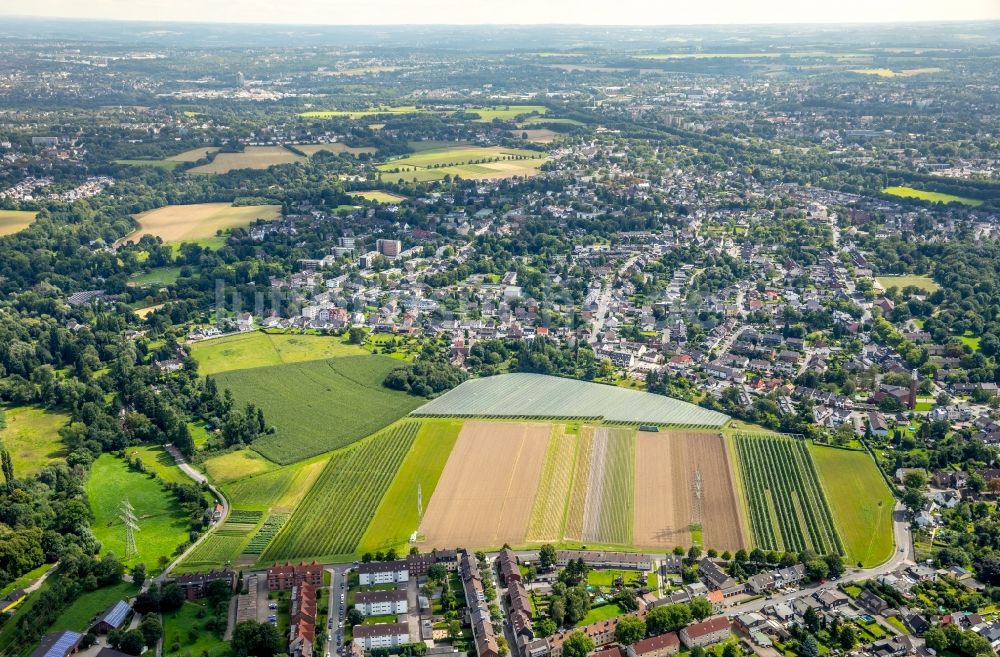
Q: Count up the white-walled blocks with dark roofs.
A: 3